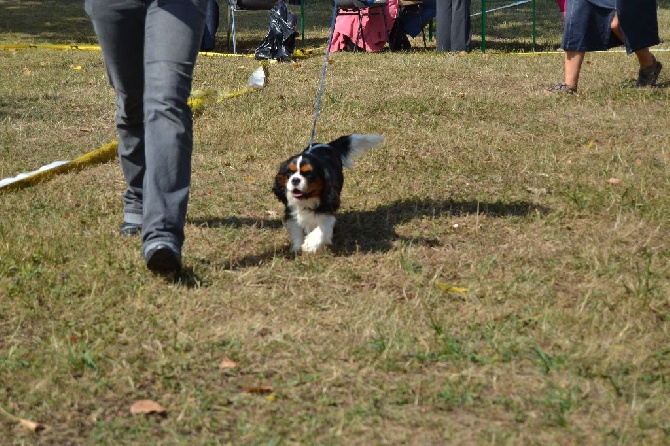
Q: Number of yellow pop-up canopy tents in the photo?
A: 0